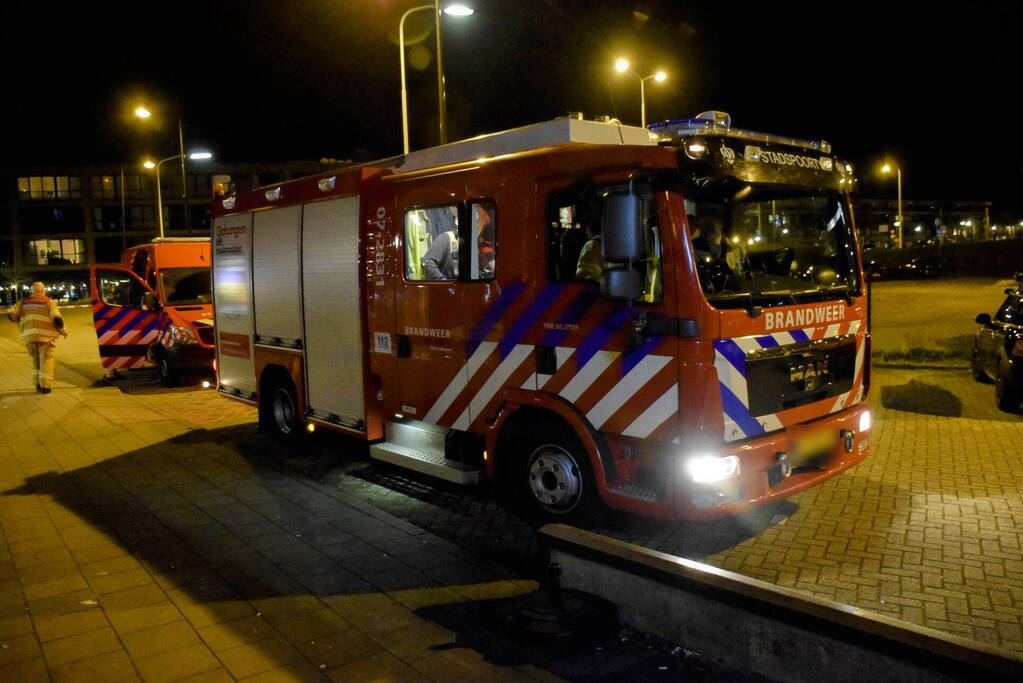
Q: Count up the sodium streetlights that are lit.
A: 5